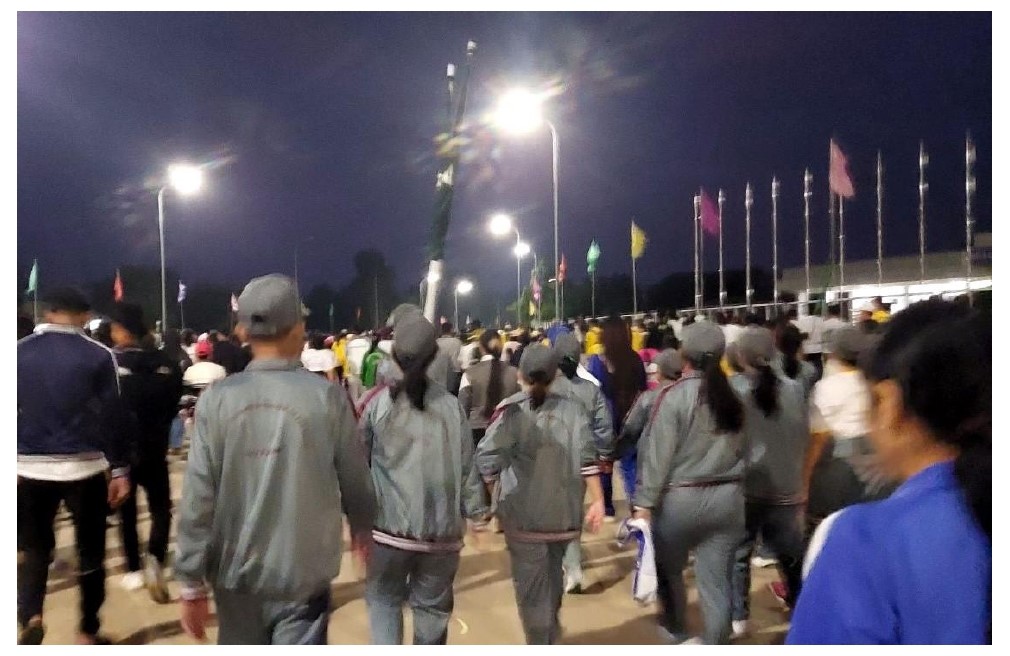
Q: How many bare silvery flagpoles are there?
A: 9